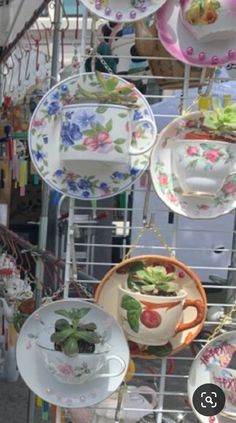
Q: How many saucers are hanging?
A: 7